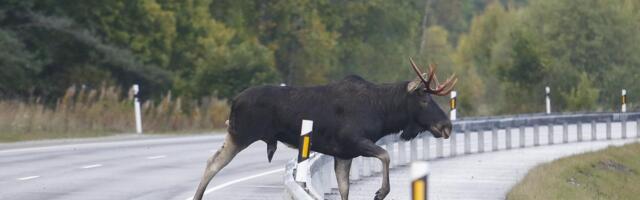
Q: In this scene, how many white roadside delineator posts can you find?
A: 6